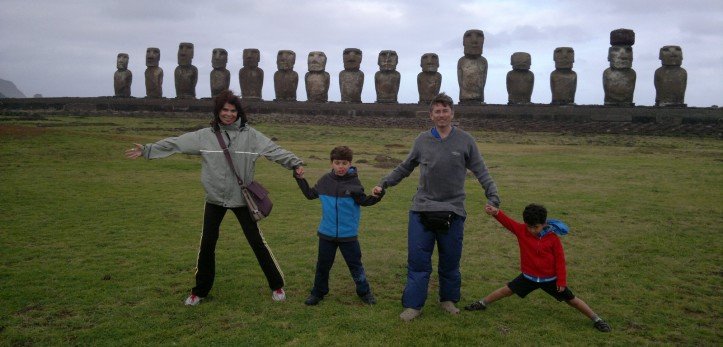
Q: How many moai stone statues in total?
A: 15